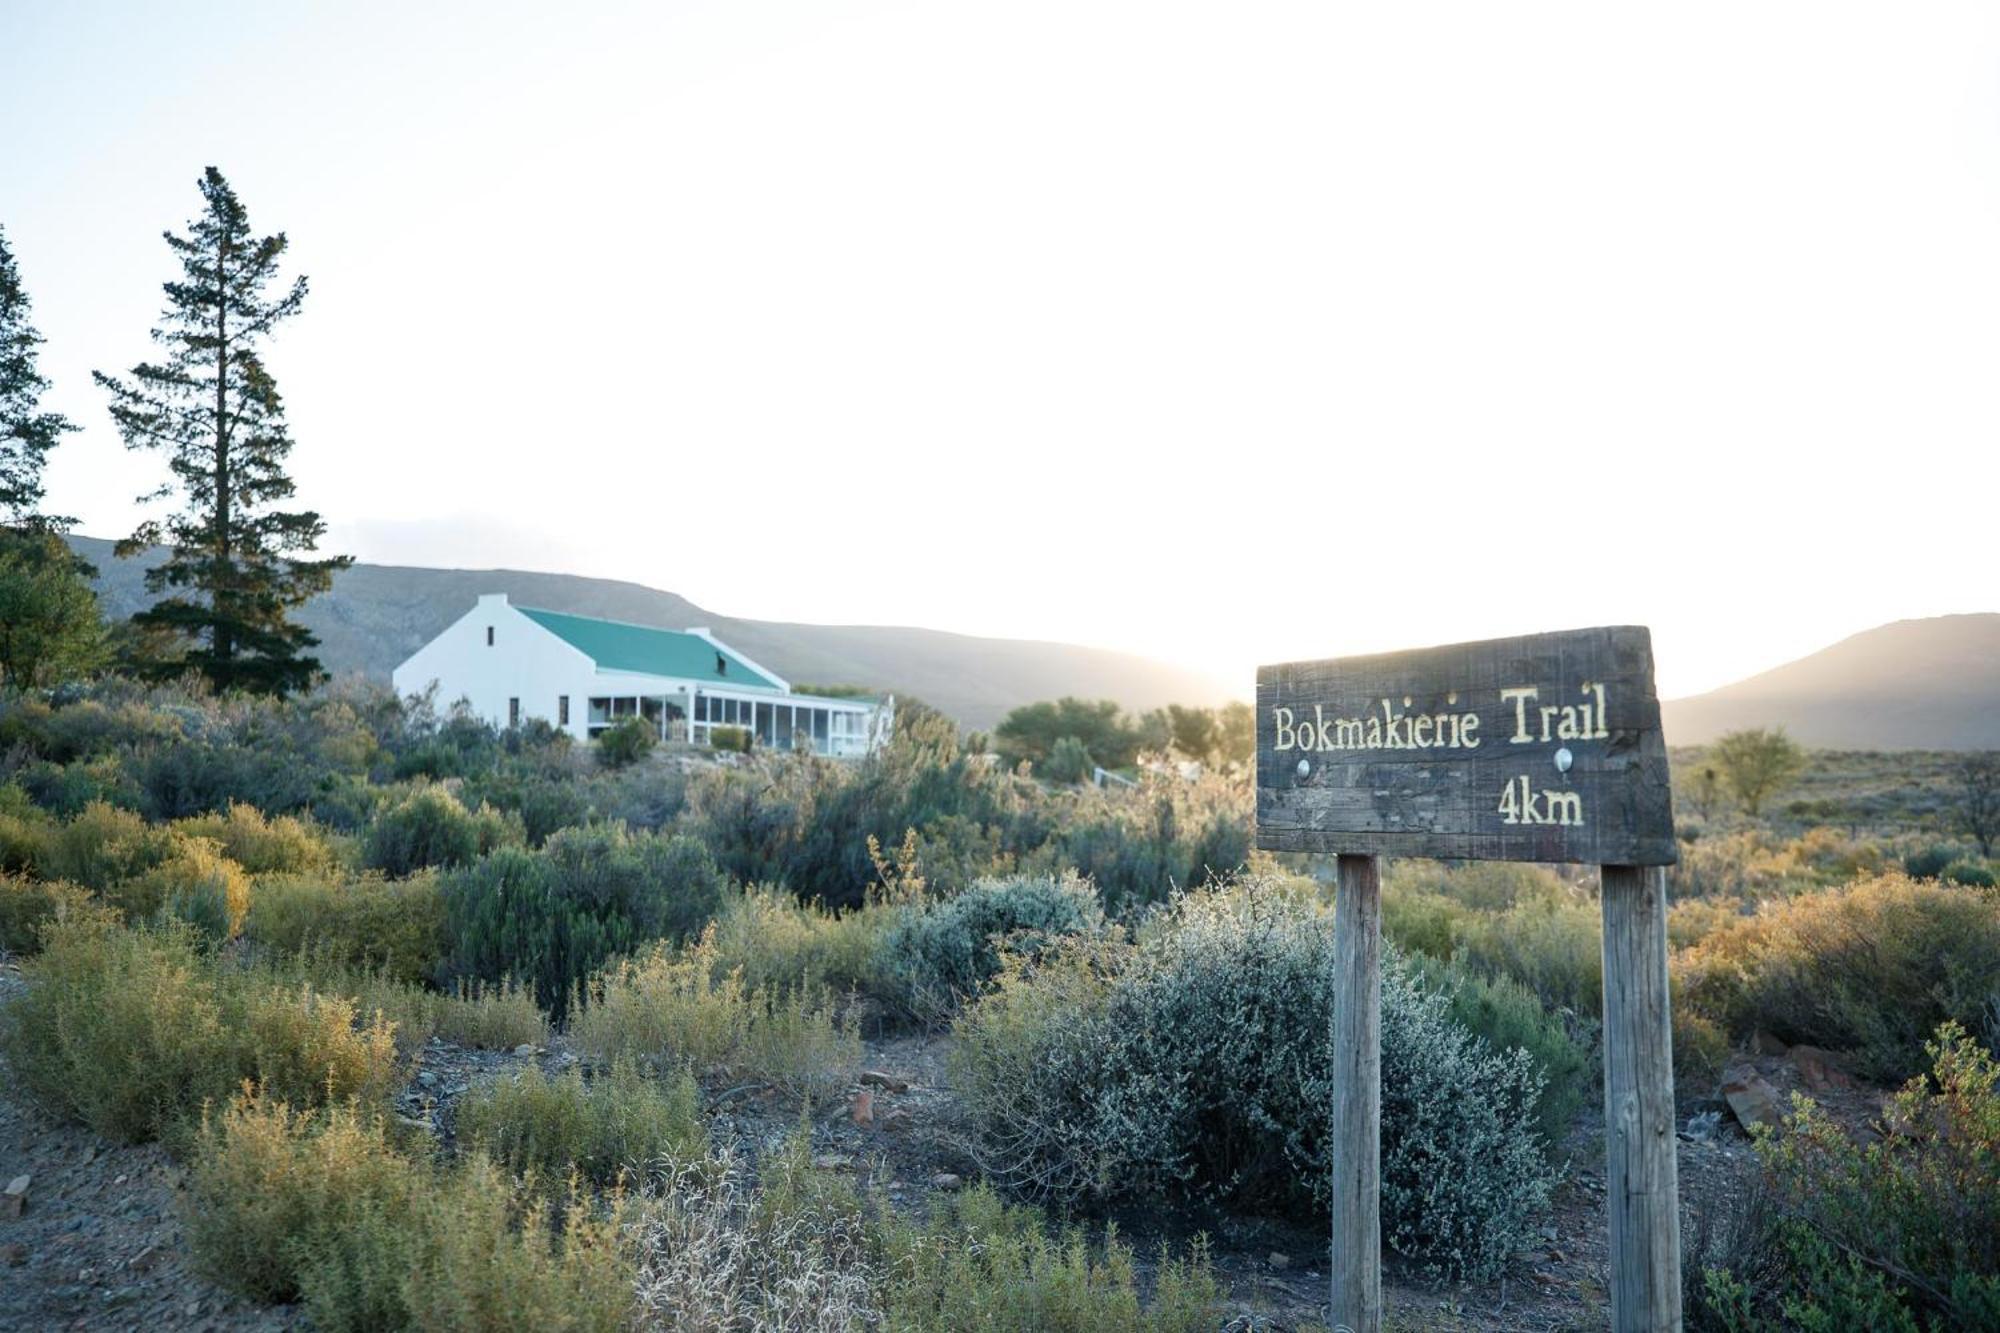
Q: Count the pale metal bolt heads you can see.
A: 2